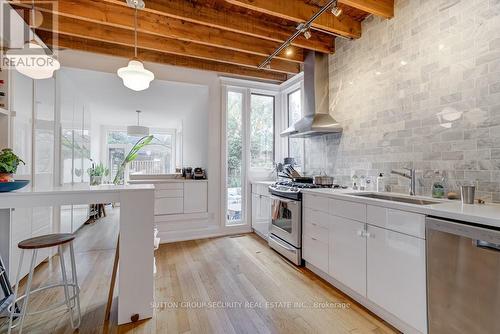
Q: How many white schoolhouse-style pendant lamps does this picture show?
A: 2